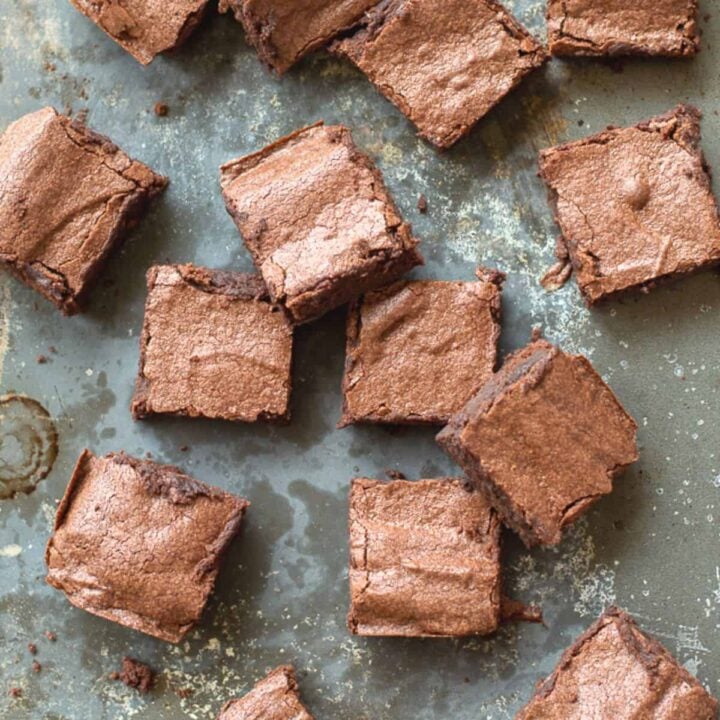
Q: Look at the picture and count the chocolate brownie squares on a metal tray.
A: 14